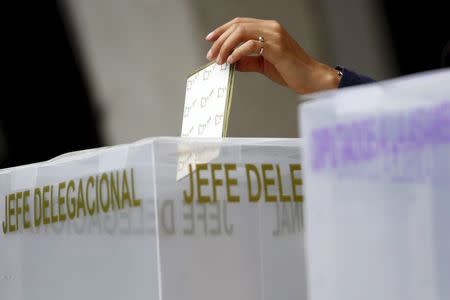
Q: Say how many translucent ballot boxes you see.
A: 2